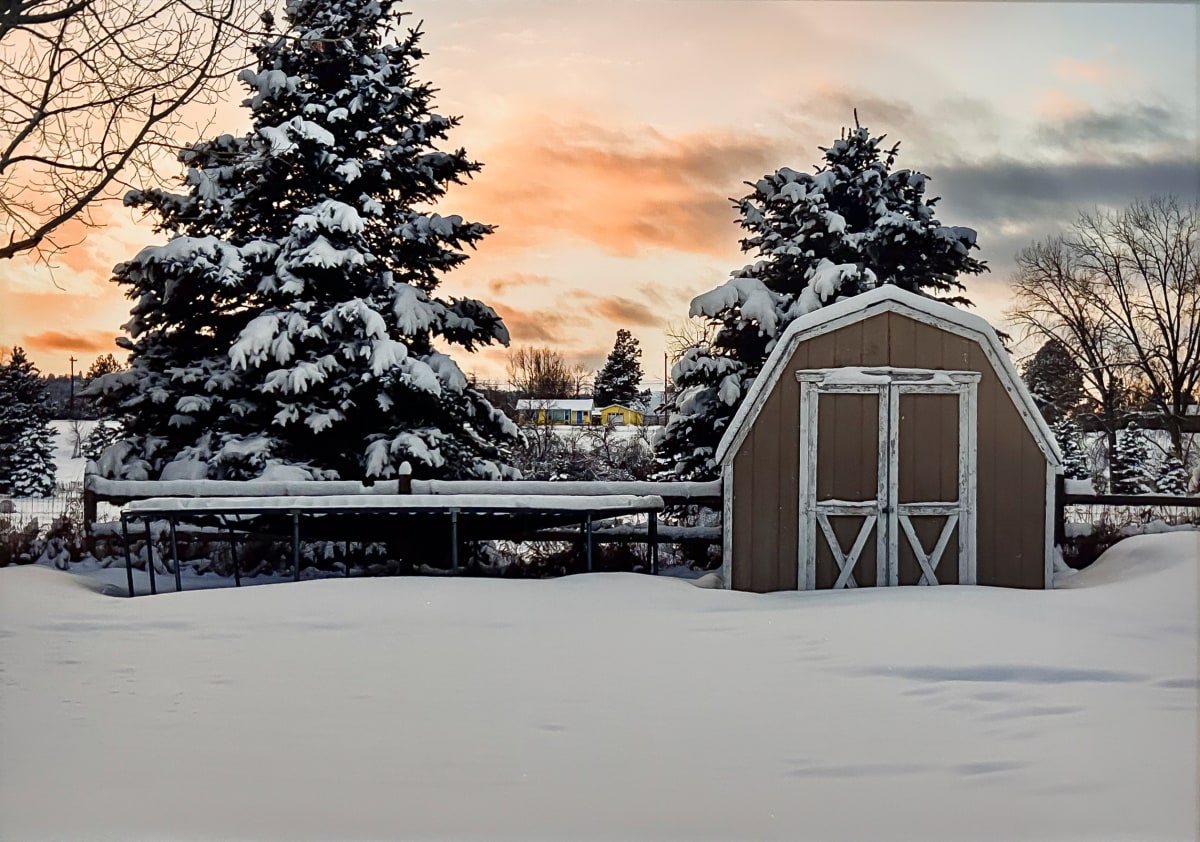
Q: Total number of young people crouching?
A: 0